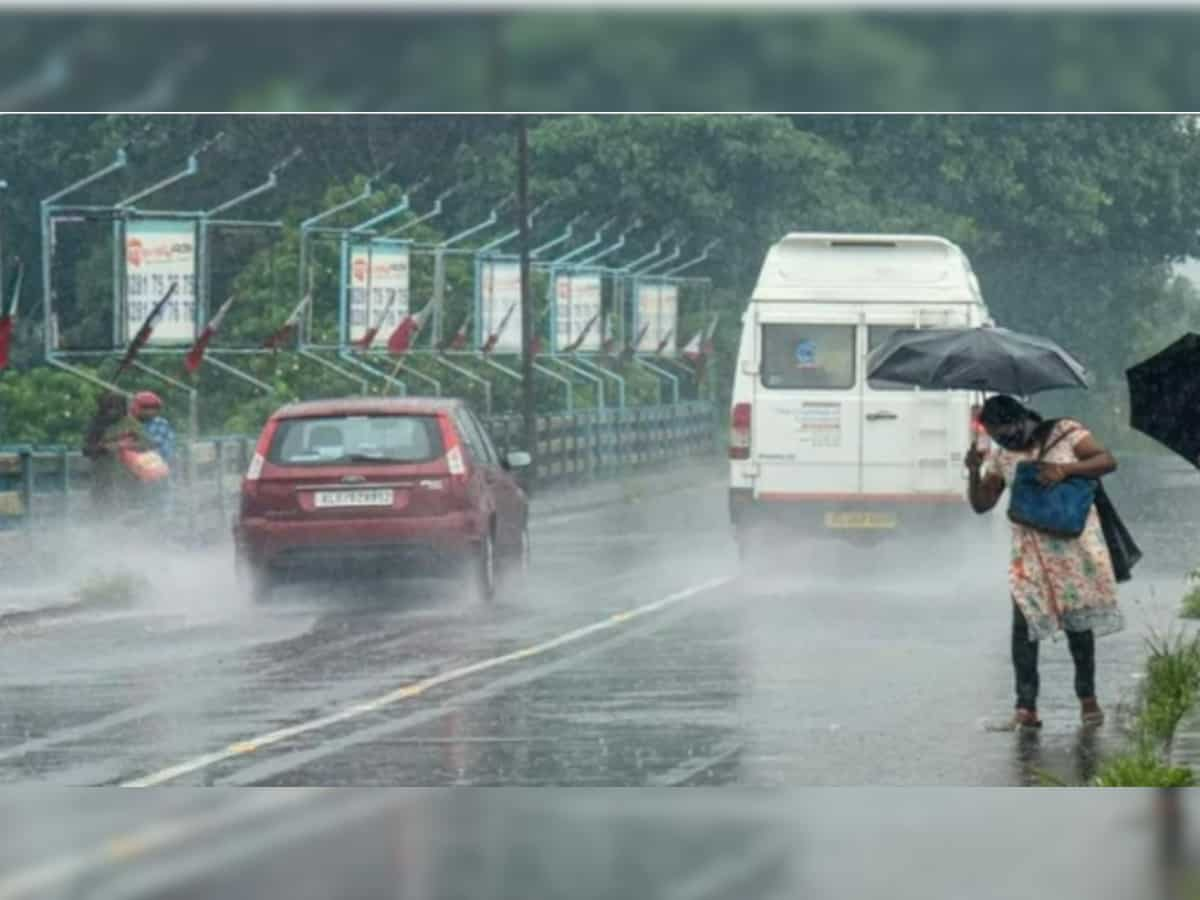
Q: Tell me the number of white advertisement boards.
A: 5